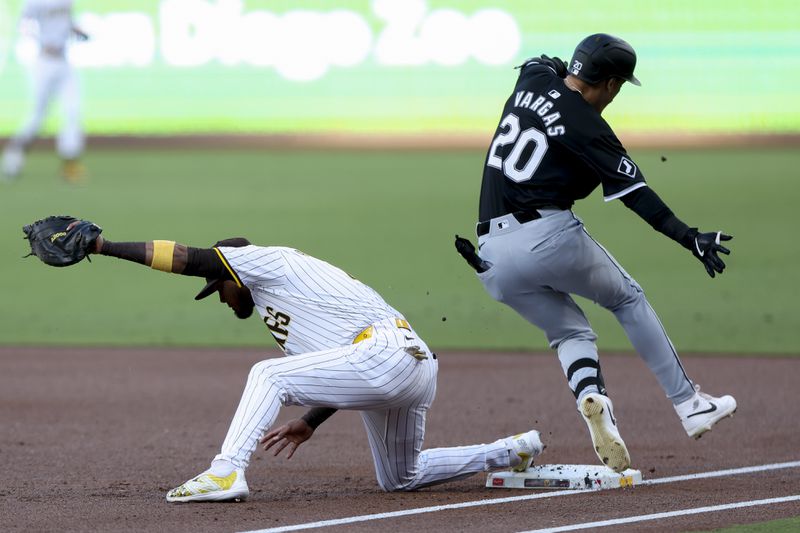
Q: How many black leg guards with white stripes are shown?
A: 1